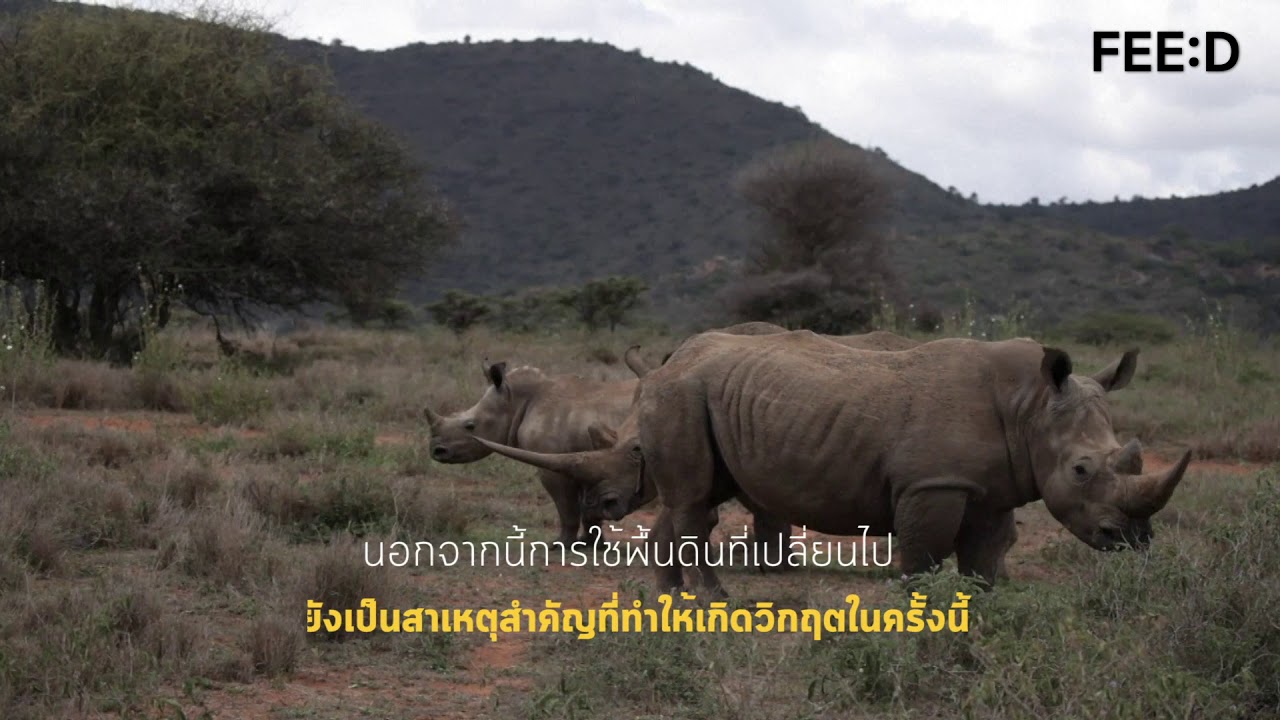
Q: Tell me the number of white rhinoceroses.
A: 3